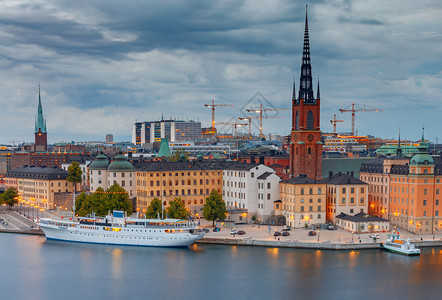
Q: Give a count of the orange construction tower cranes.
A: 6